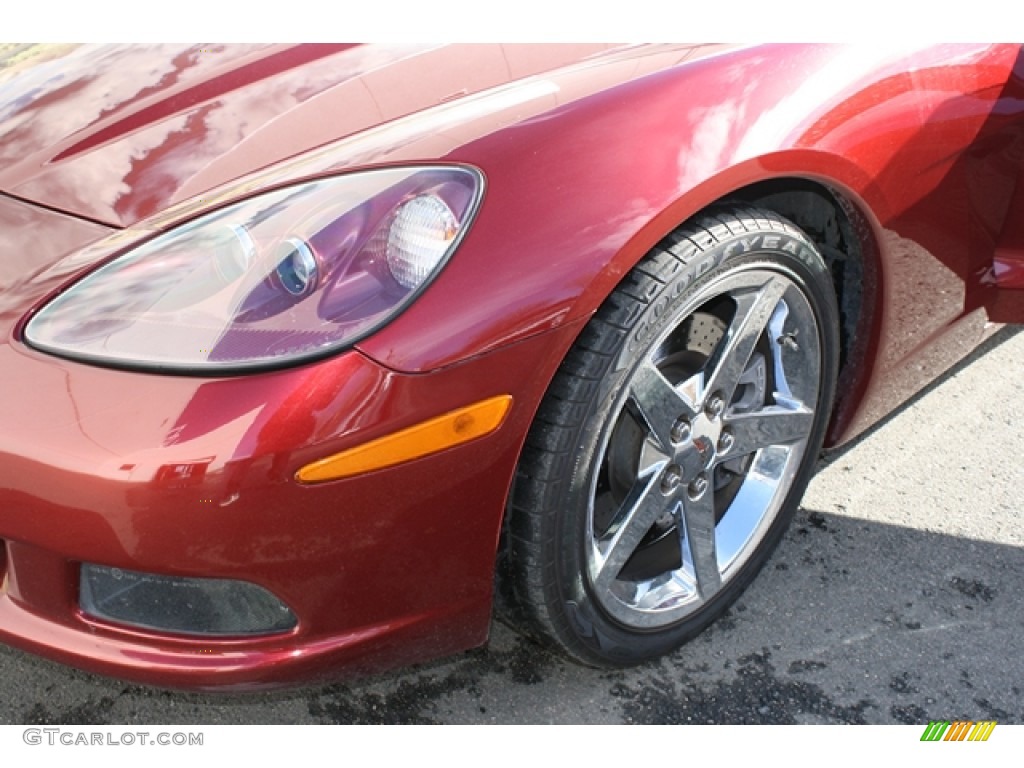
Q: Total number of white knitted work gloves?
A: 0